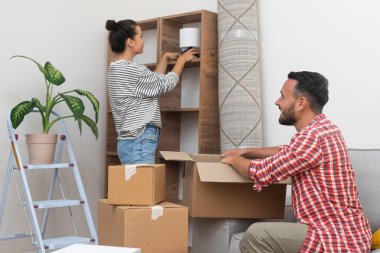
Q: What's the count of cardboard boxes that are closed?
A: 2